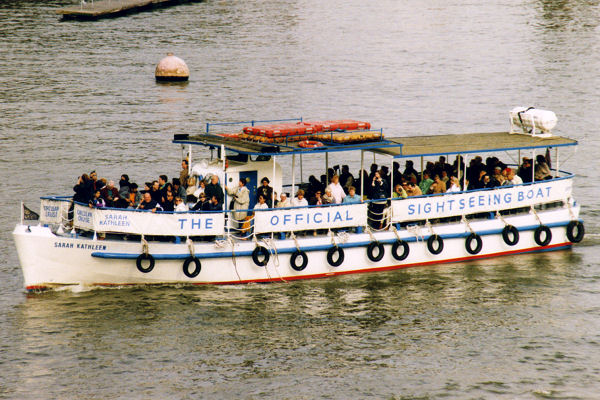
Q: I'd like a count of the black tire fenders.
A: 12